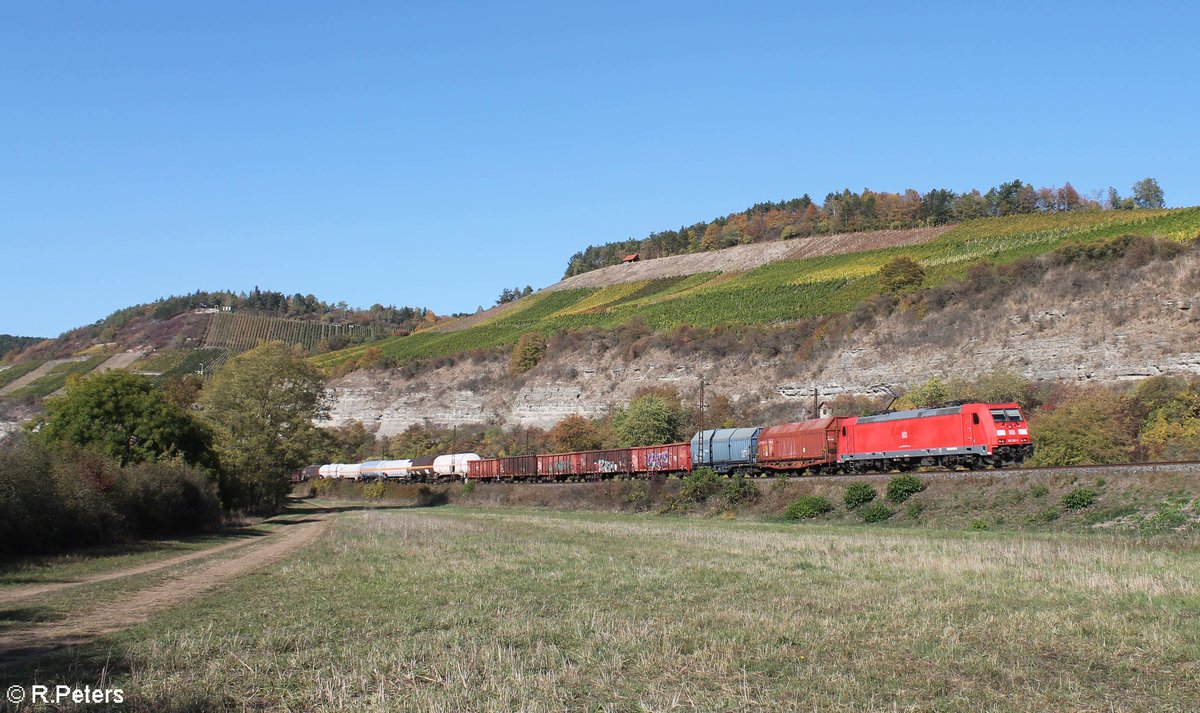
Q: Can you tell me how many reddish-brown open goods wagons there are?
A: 5